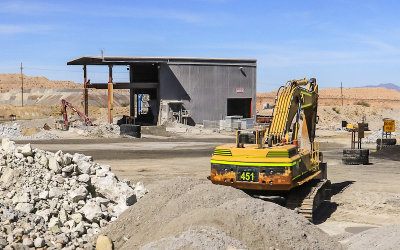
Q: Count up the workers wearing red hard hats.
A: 0